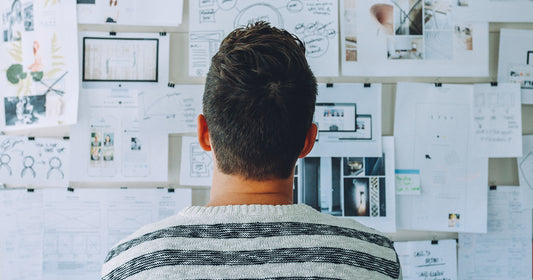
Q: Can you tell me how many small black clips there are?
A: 14